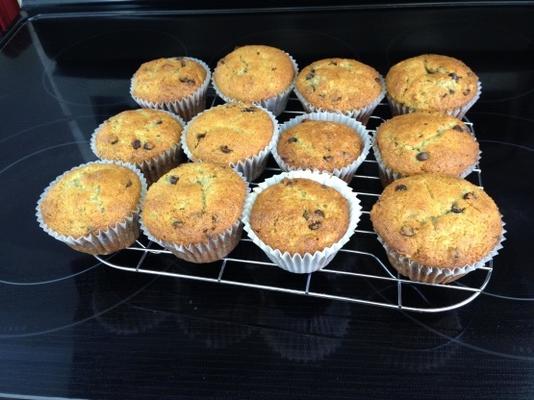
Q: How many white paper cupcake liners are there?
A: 12